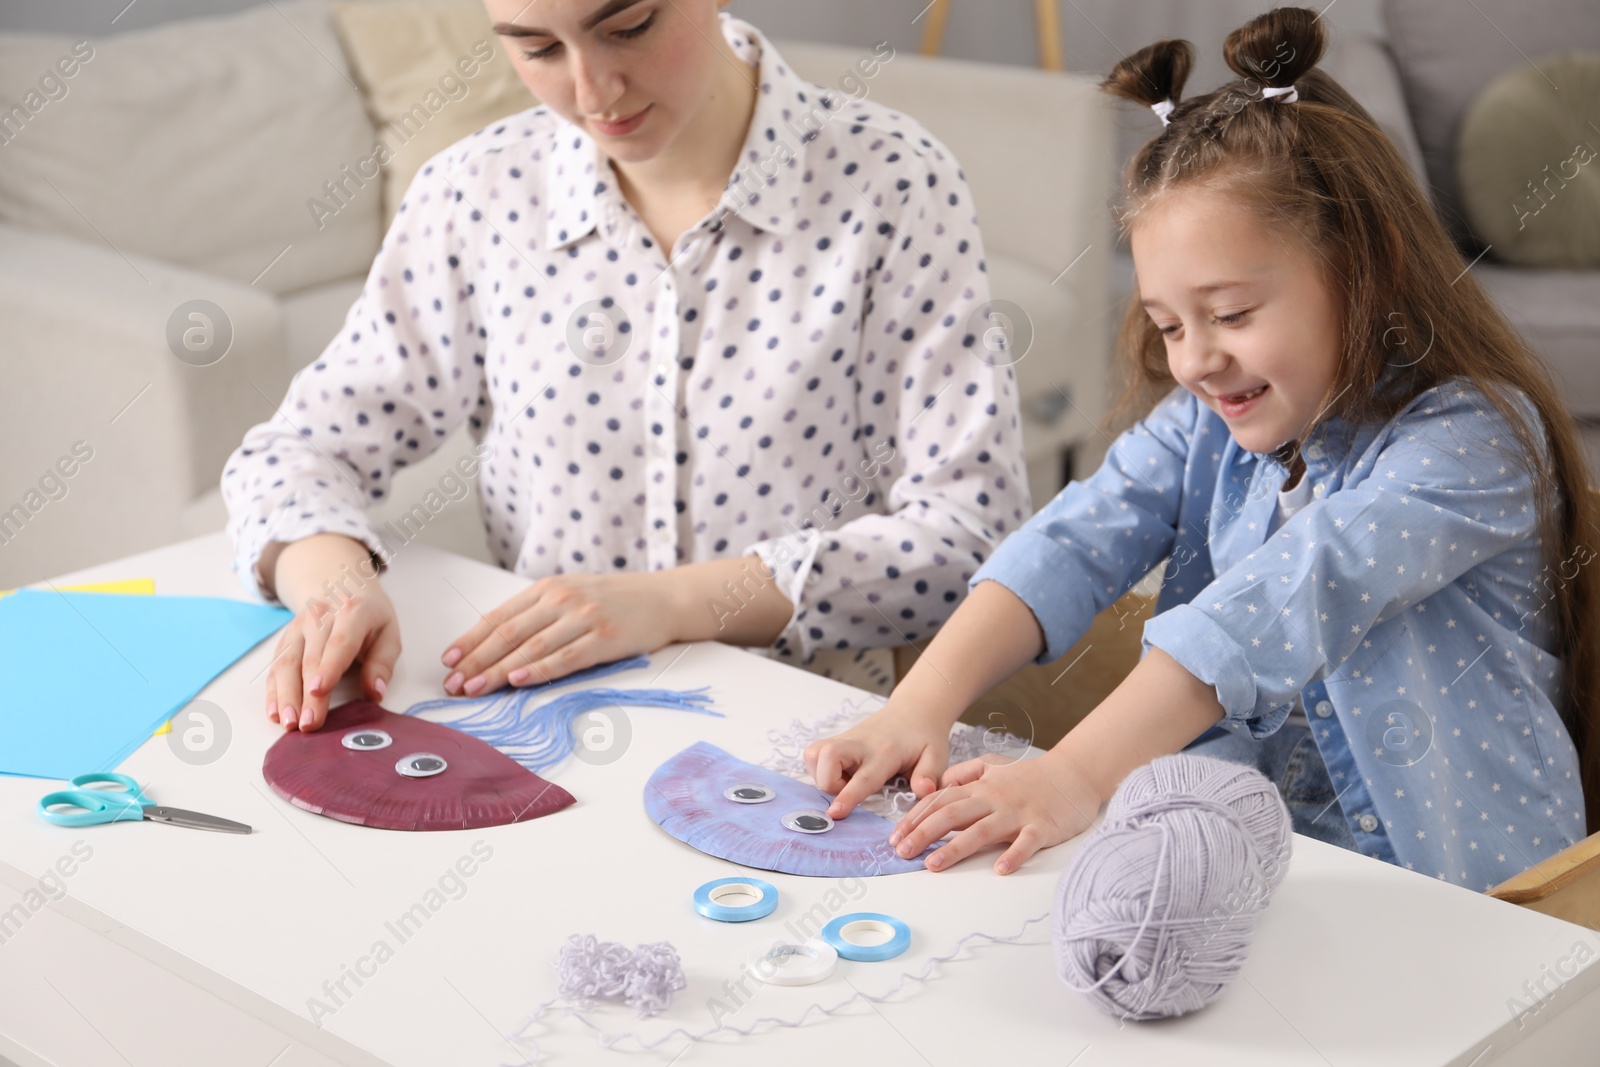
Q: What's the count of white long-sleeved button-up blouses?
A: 1